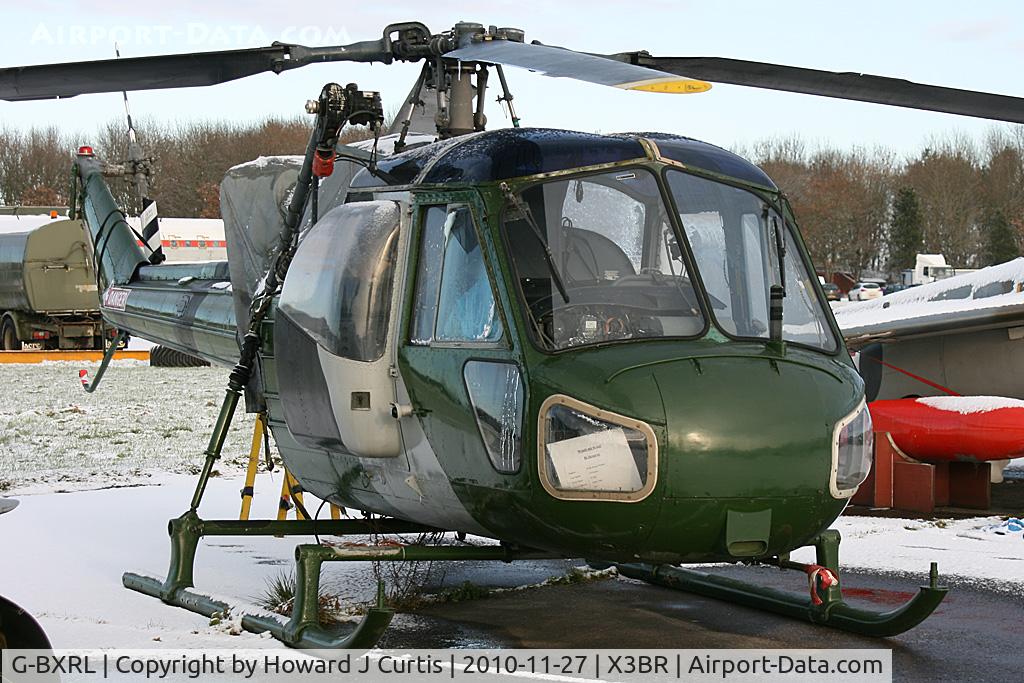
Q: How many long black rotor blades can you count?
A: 2